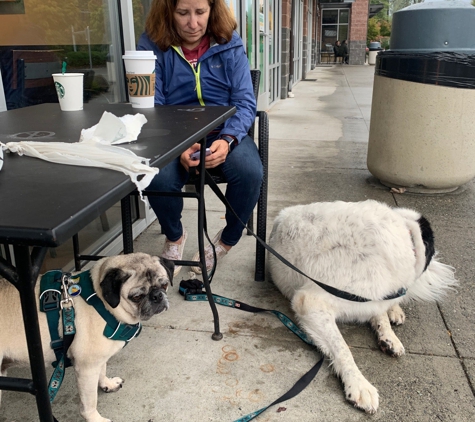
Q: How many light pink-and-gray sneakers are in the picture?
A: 2